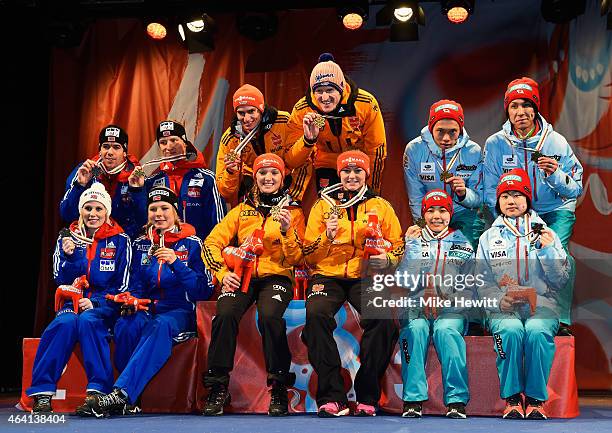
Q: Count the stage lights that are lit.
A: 5